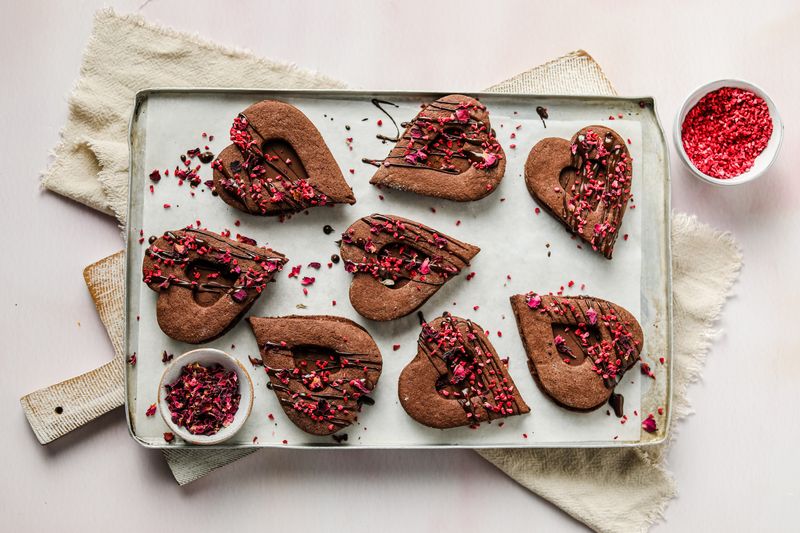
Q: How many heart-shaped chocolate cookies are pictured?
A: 8